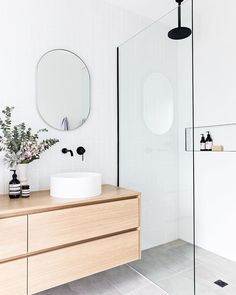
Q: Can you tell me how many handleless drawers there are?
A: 4